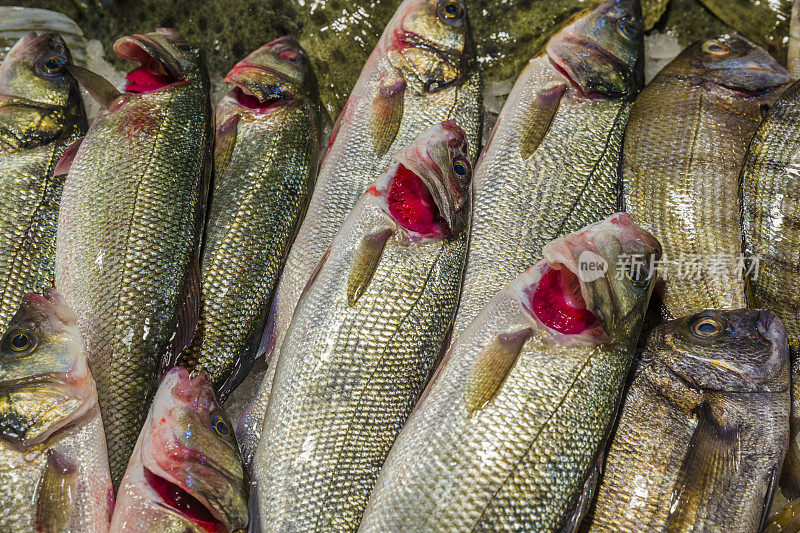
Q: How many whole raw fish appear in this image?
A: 12